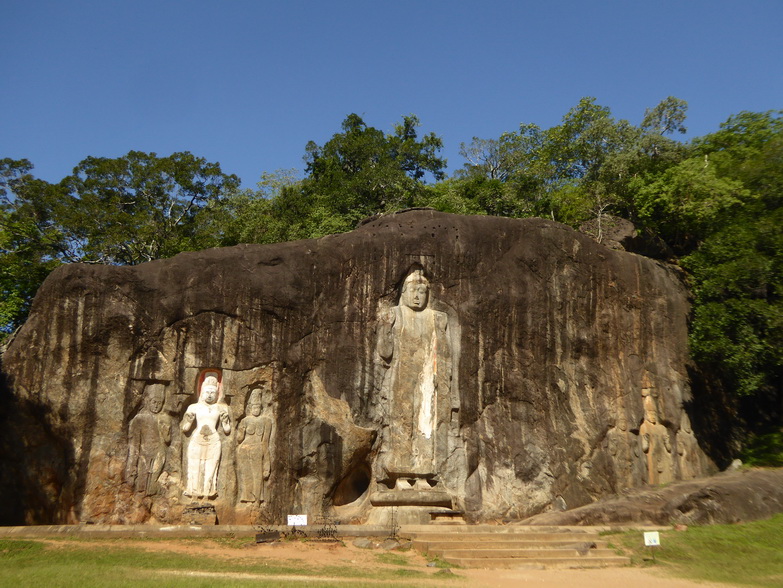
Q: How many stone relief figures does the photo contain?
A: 7